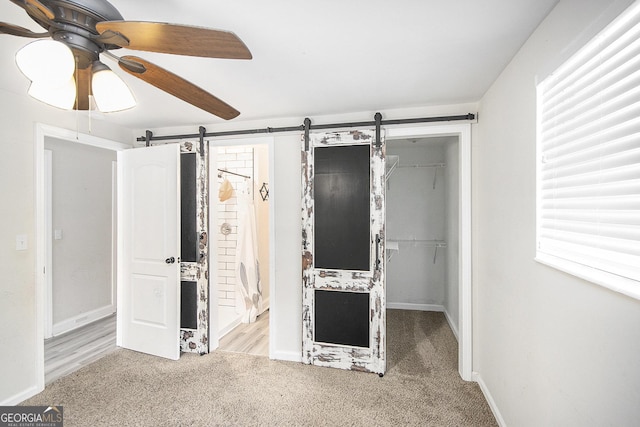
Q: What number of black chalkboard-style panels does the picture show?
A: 4